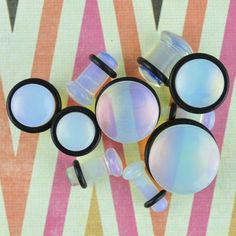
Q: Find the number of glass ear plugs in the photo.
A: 10